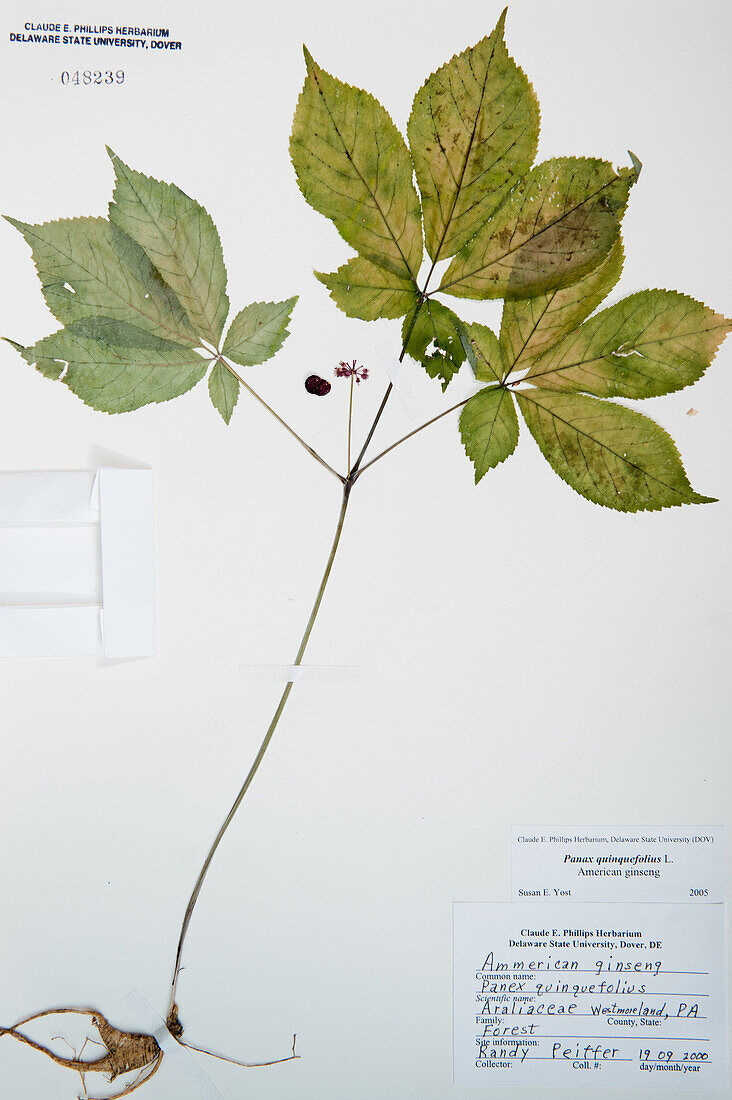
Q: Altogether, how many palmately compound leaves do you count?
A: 3